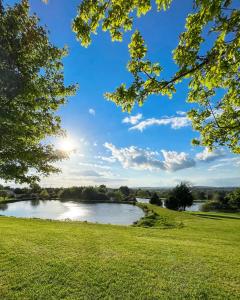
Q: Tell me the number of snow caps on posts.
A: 0